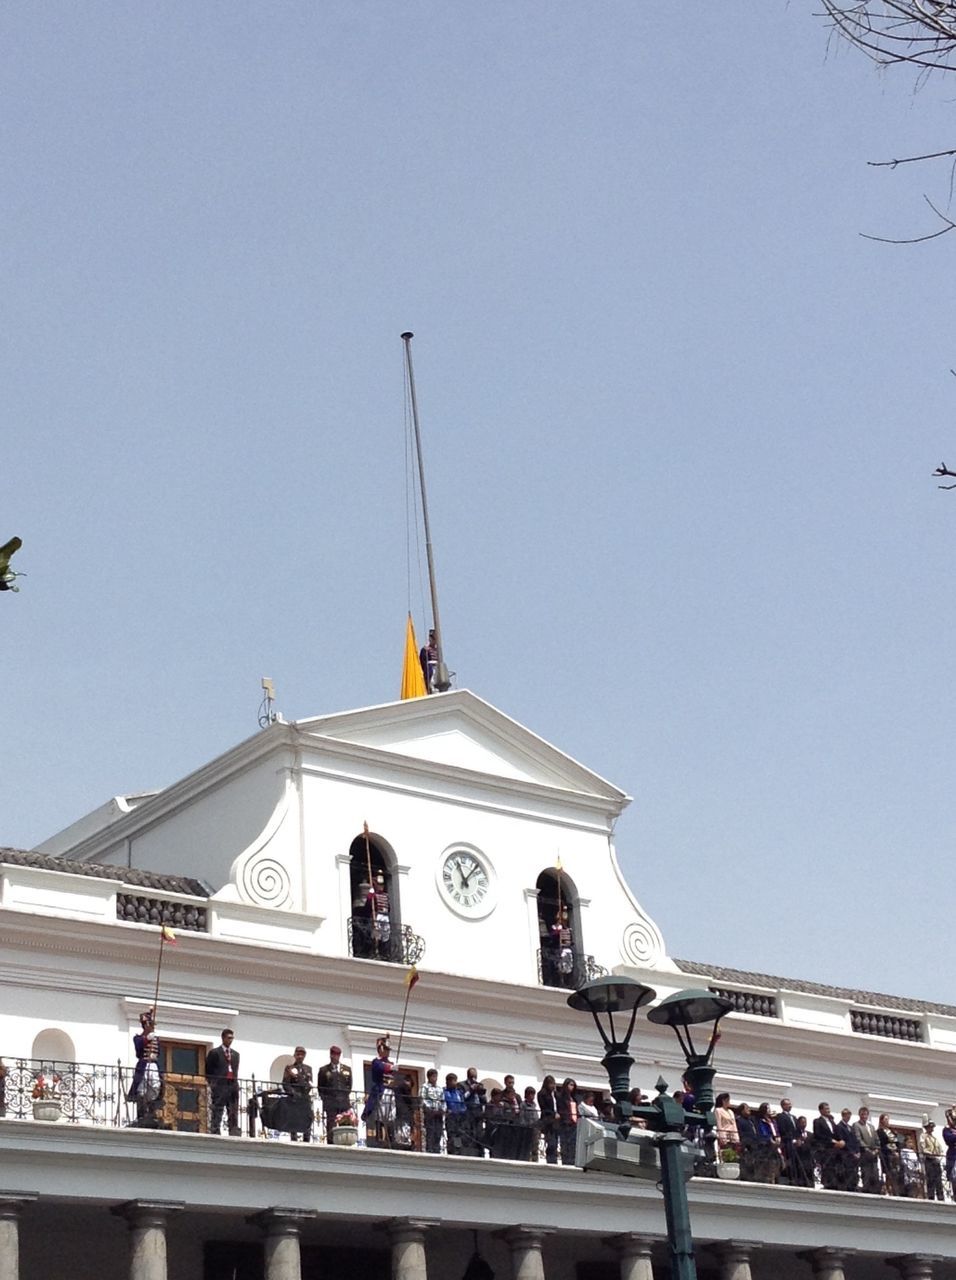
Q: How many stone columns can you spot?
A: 9